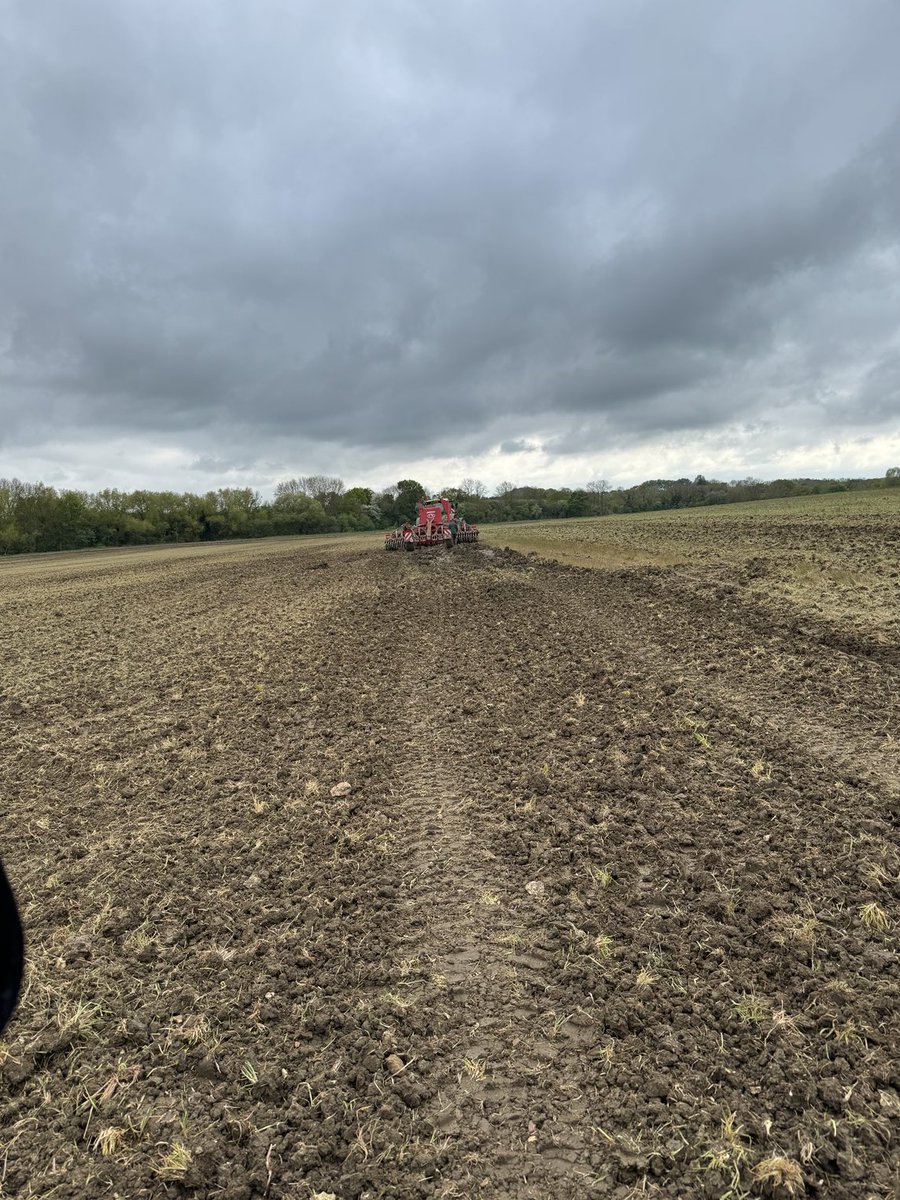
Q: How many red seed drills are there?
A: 1